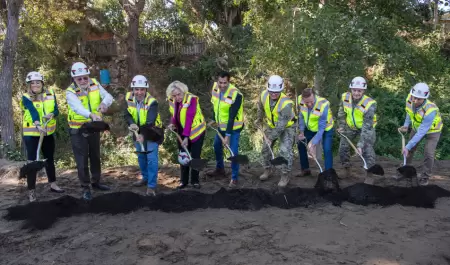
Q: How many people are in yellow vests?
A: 9